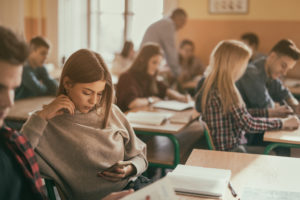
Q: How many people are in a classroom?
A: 10